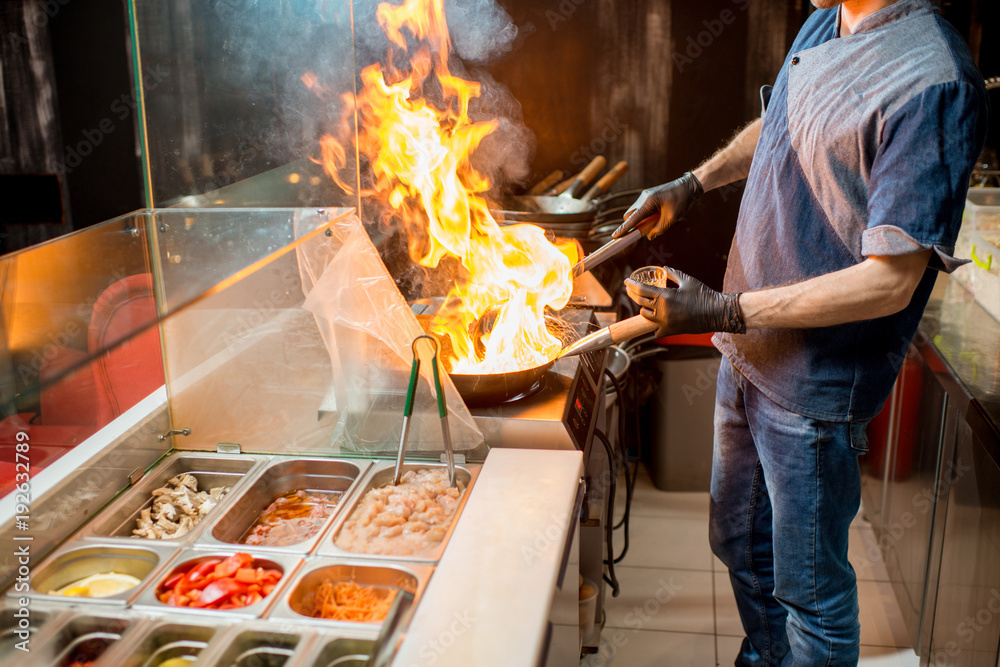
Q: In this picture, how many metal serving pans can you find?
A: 11